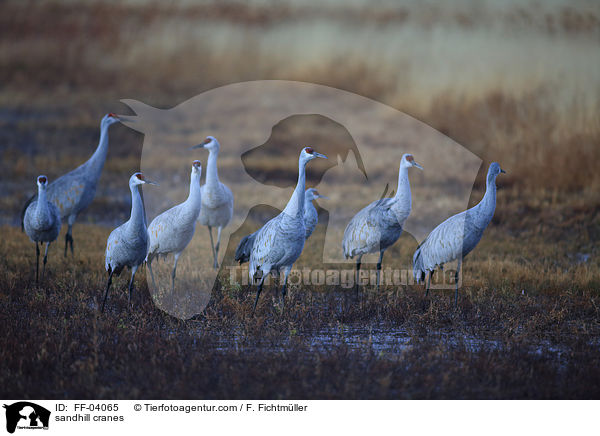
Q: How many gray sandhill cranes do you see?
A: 9